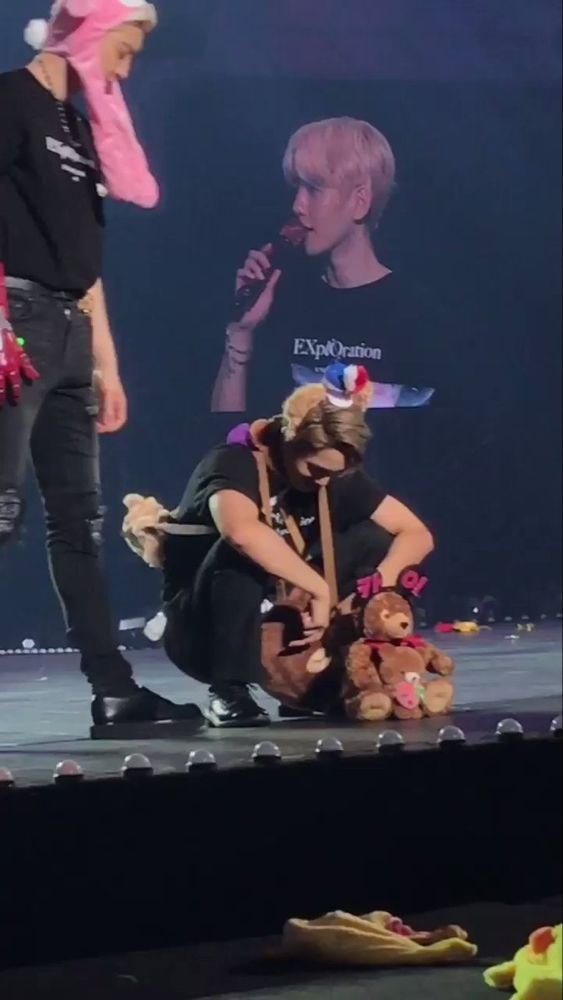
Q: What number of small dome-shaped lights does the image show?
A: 10